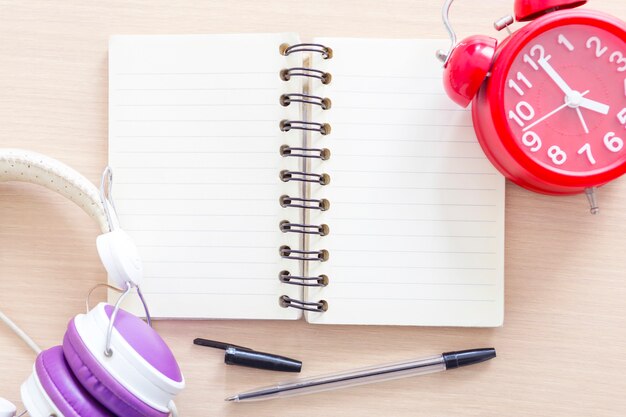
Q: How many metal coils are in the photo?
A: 11